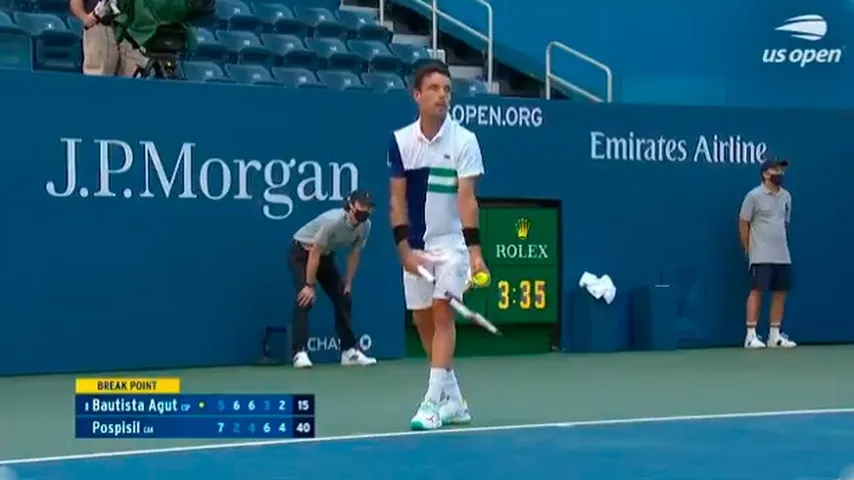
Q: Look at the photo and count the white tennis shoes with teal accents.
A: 2